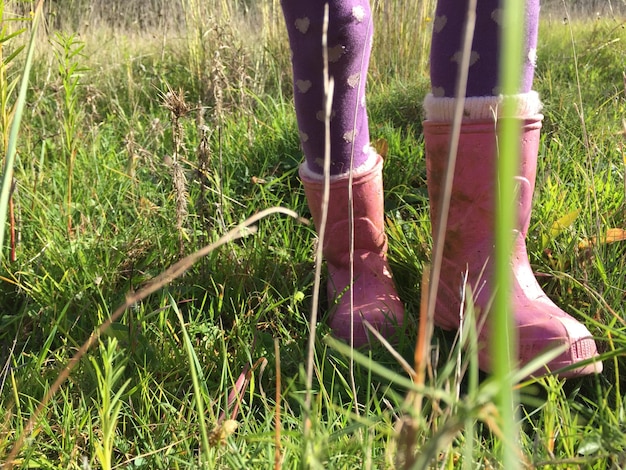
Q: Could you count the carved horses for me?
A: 0